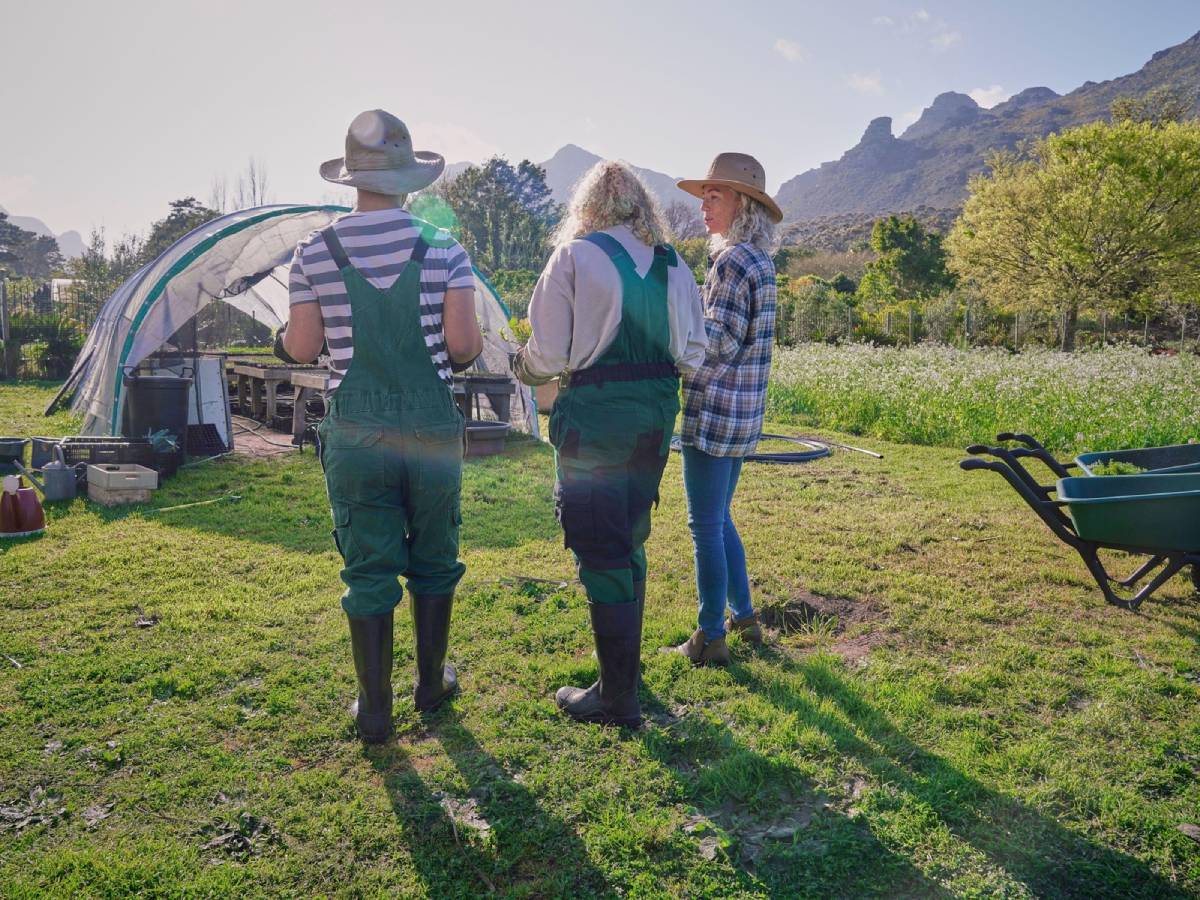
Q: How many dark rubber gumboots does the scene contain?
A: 4